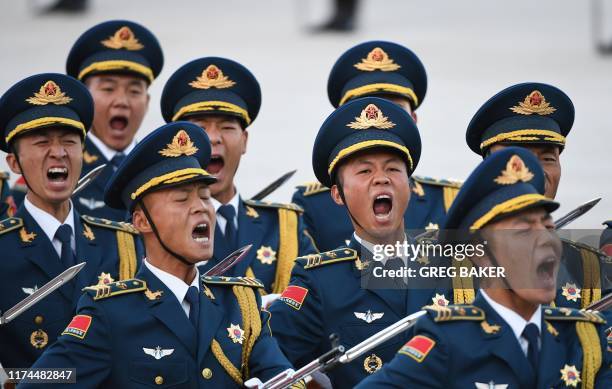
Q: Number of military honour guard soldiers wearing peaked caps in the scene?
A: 8